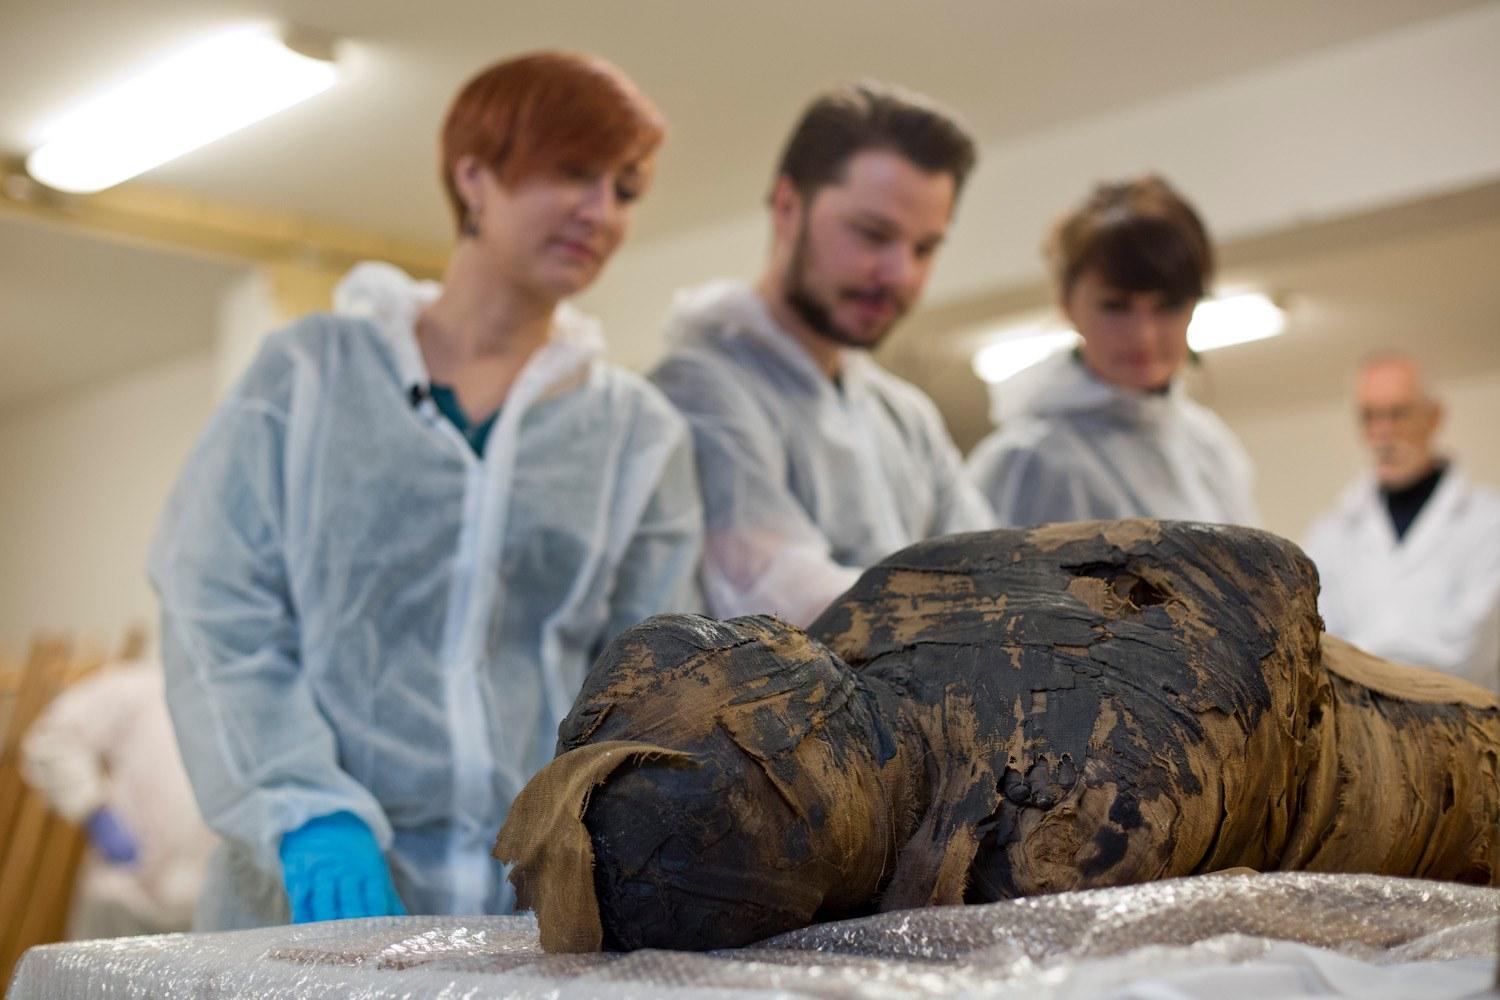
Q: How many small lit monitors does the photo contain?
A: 0